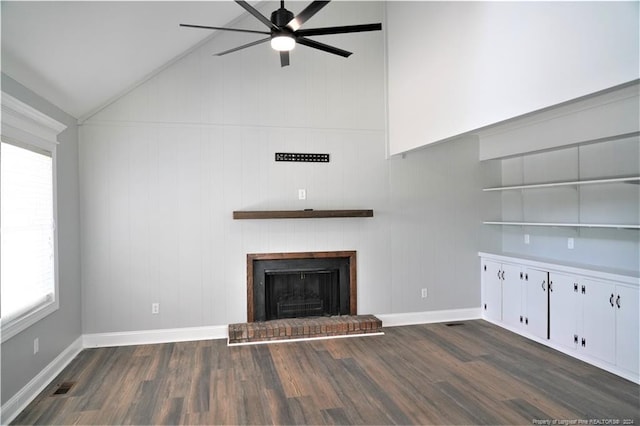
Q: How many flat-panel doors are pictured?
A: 6